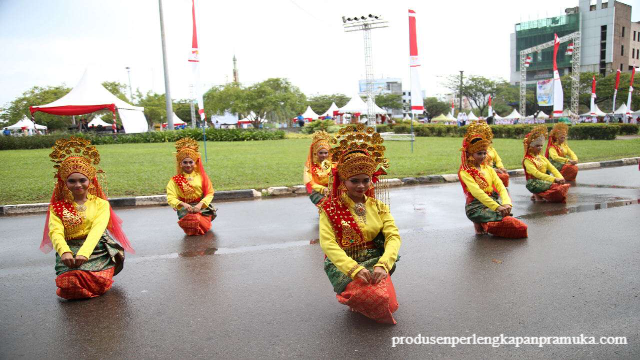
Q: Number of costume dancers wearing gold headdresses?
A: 8